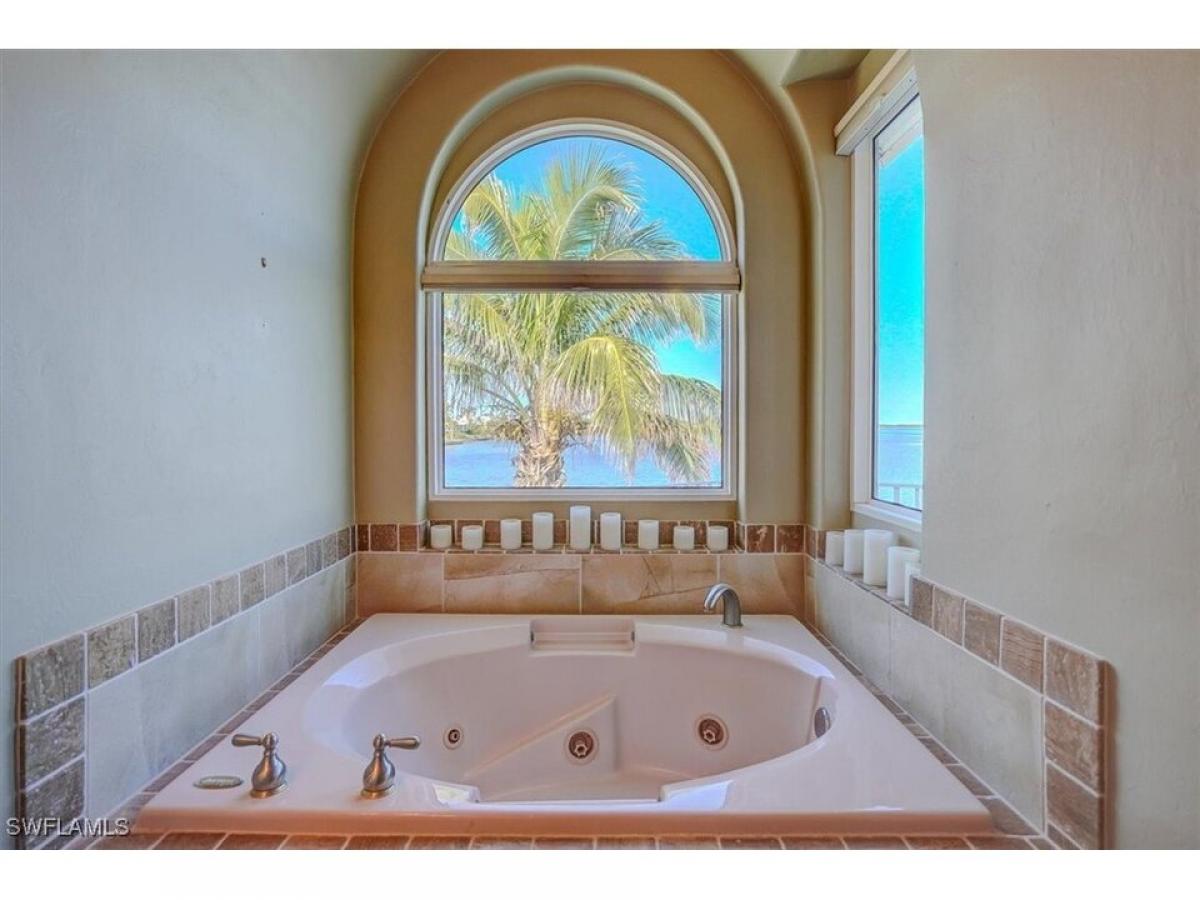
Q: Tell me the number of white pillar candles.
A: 14